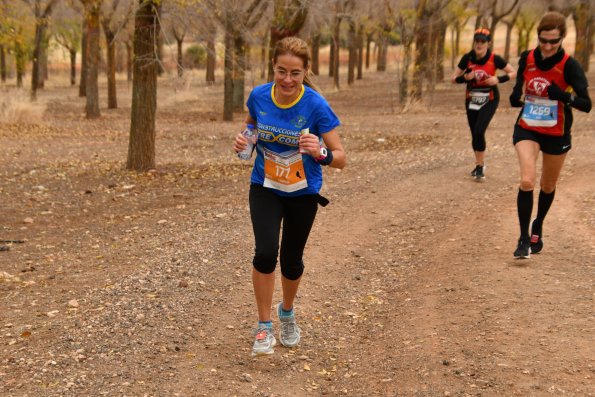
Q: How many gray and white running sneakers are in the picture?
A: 2